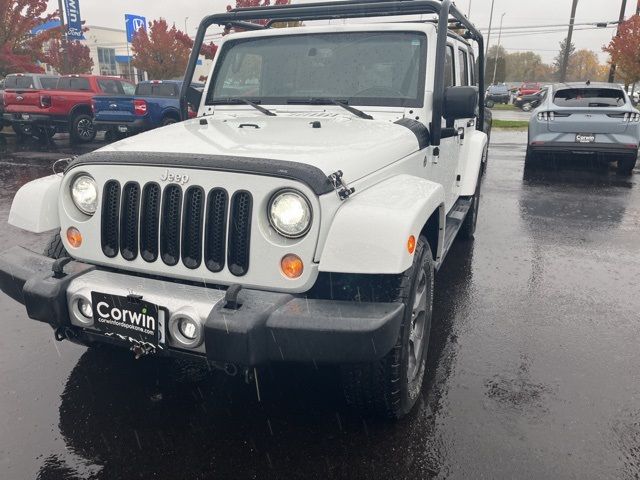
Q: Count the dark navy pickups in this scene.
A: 1